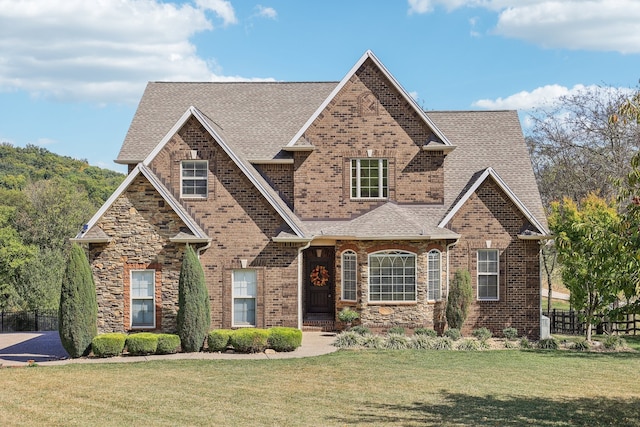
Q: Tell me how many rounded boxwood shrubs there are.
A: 6